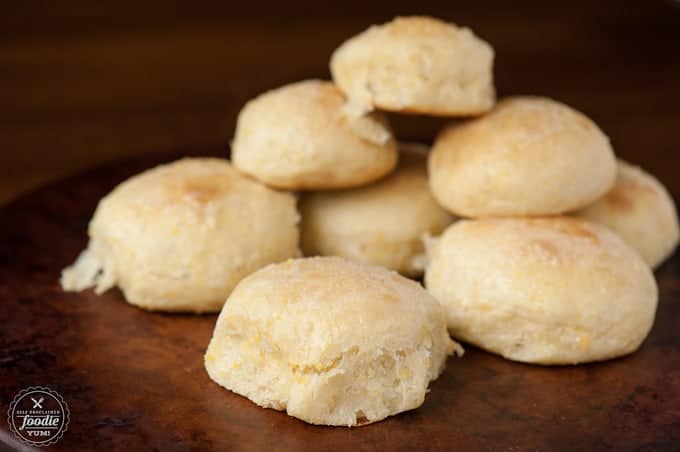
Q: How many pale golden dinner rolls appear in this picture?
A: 8